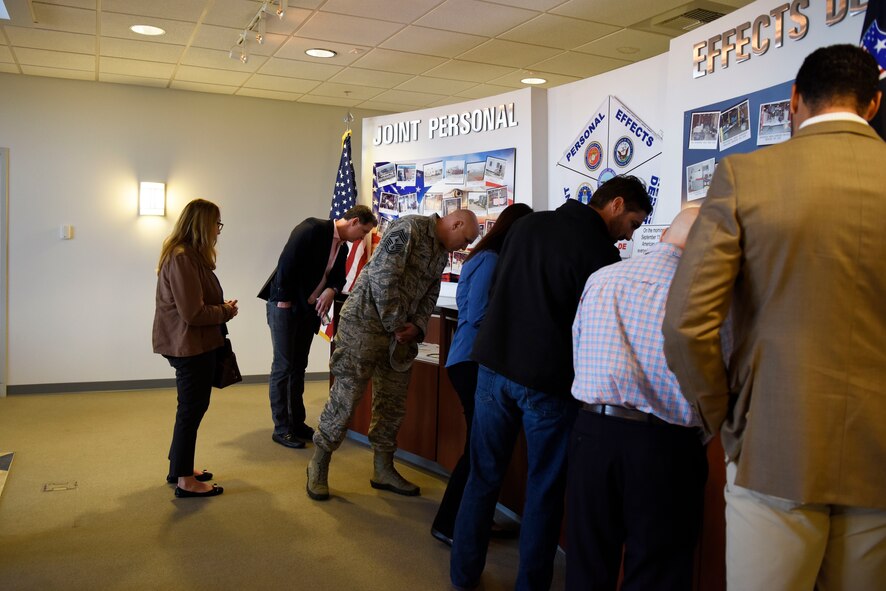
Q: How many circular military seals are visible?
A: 4